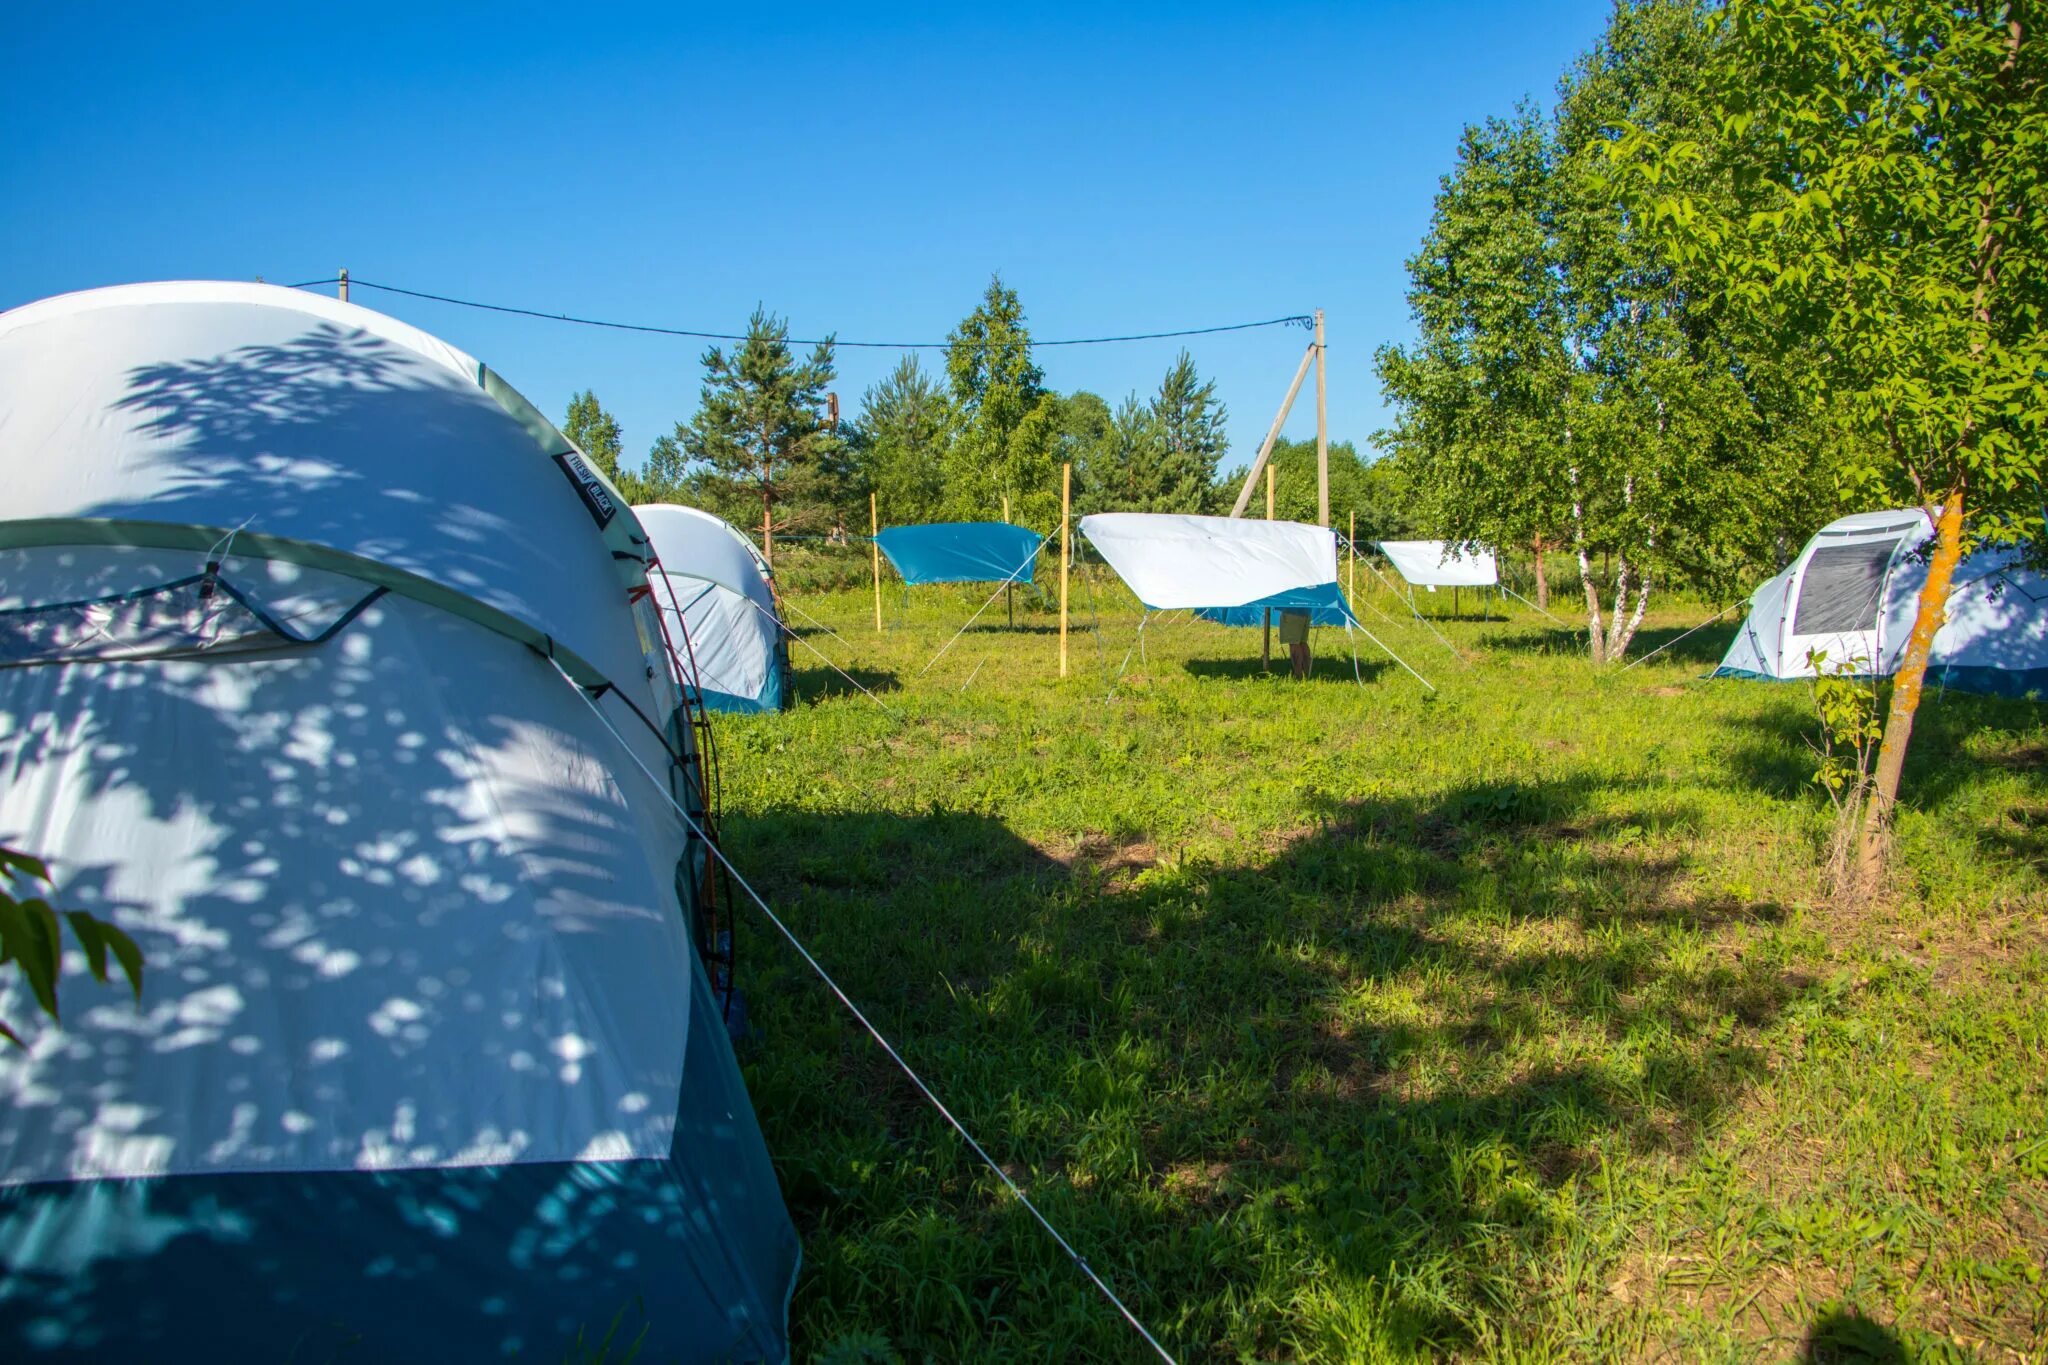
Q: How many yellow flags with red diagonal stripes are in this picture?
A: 0